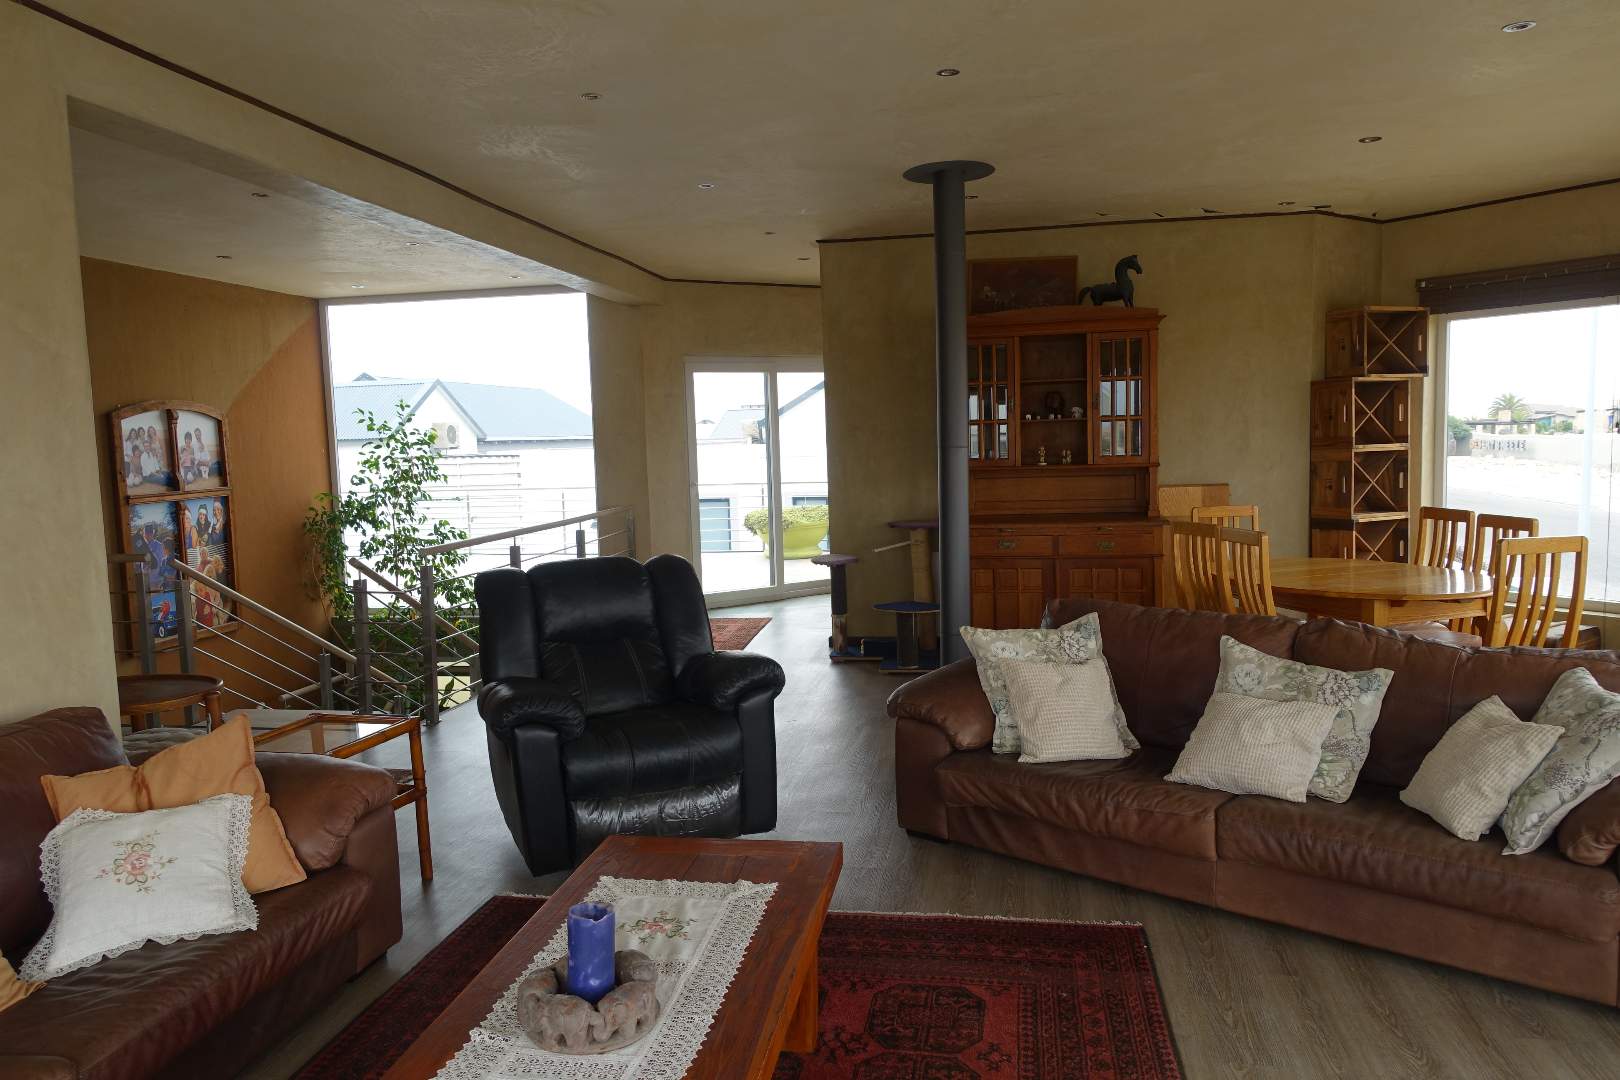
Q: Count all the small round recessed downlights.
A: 14